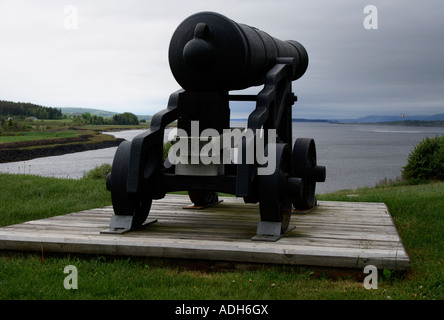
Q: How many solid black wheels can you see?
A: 4